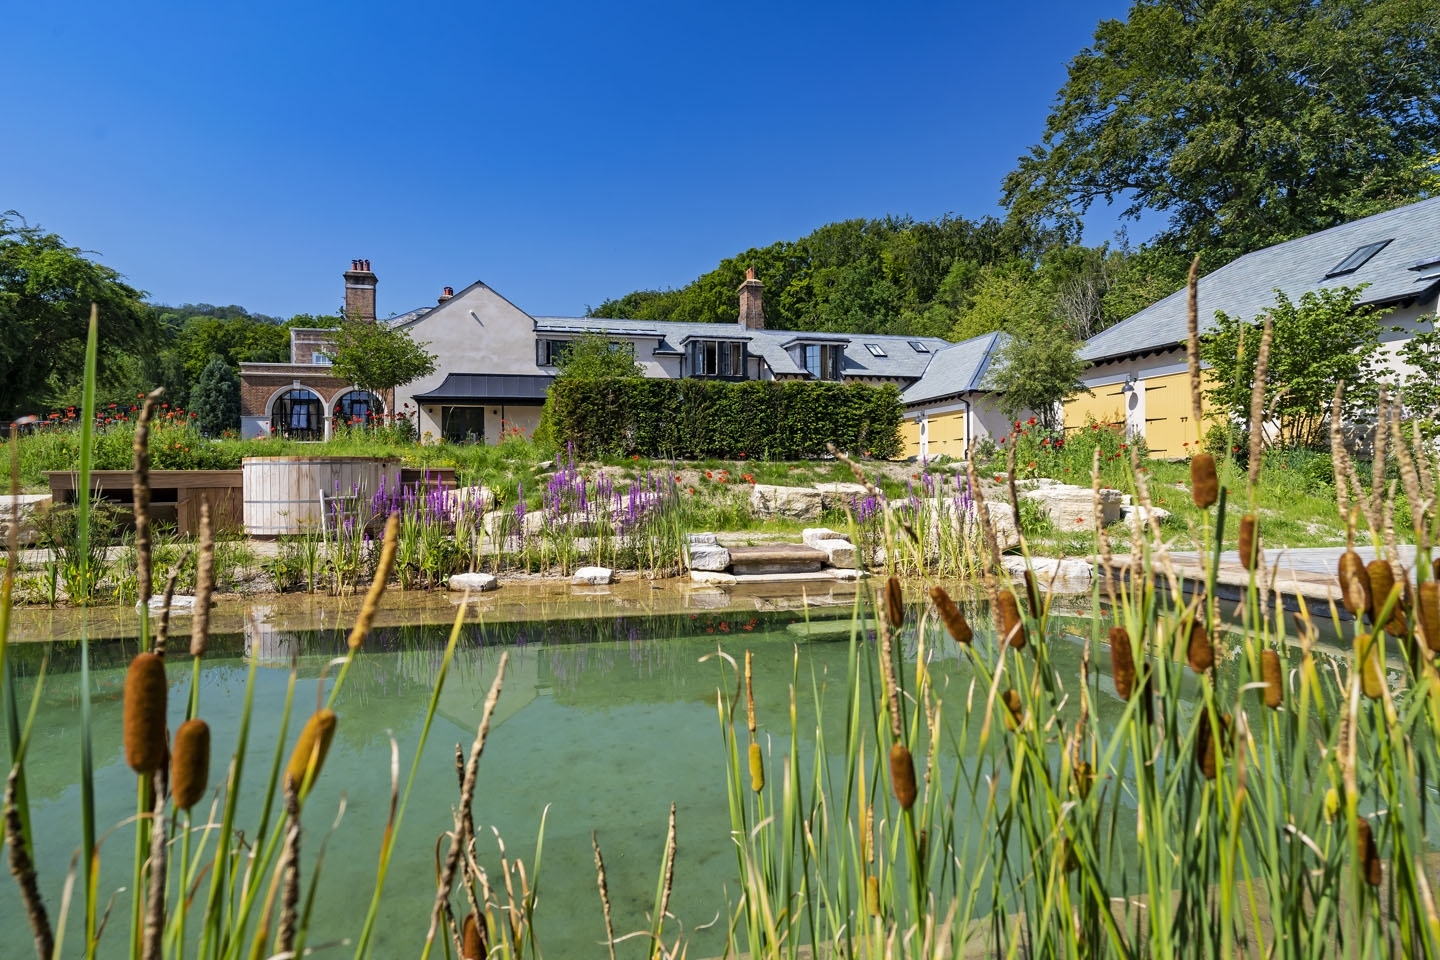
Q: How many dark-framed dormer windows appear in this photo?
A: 2